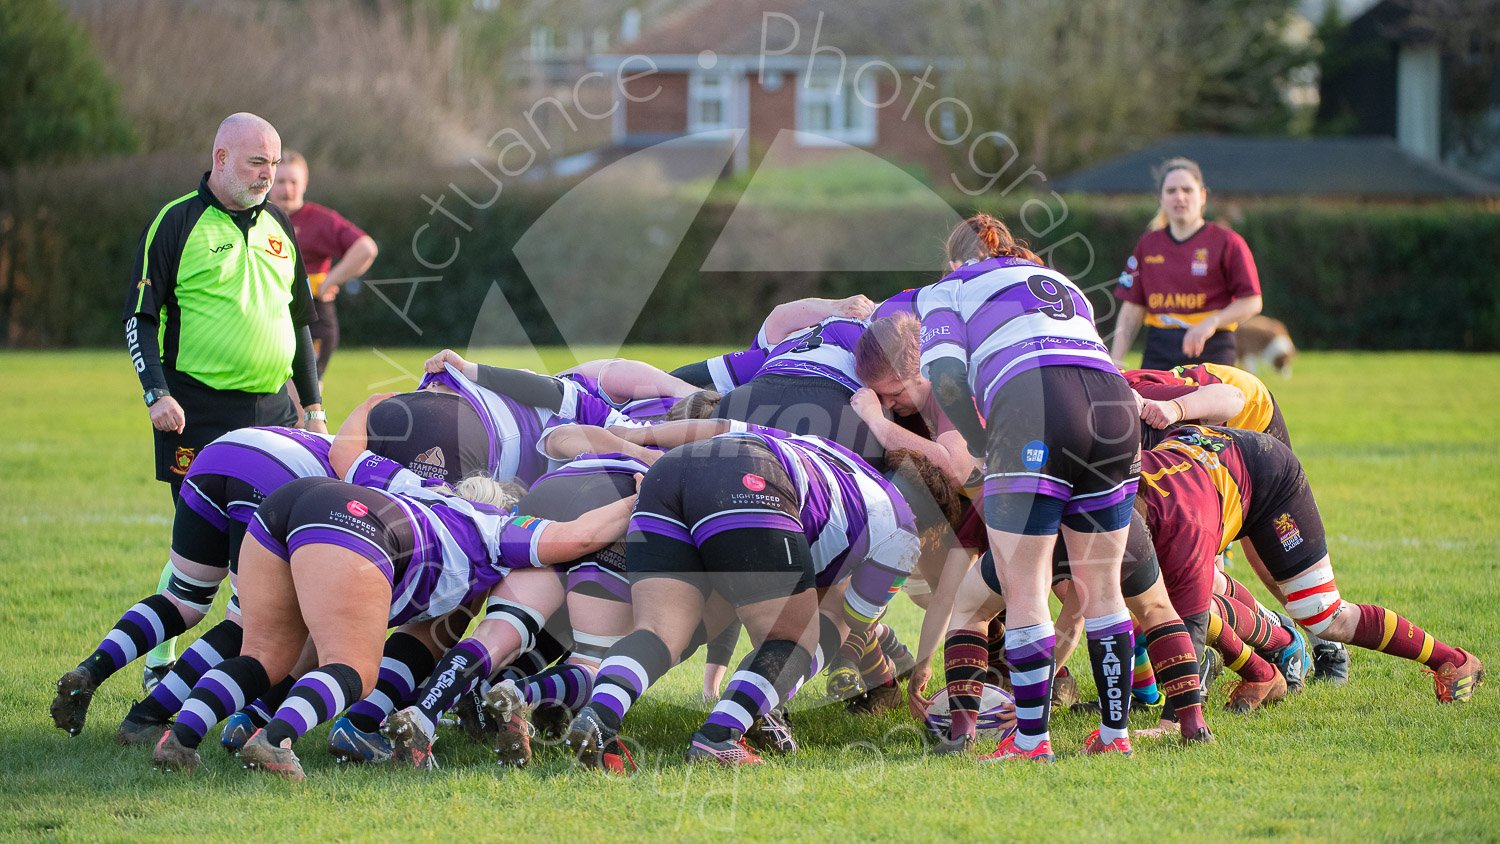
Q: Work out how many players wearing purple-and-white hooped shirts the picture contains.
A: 9